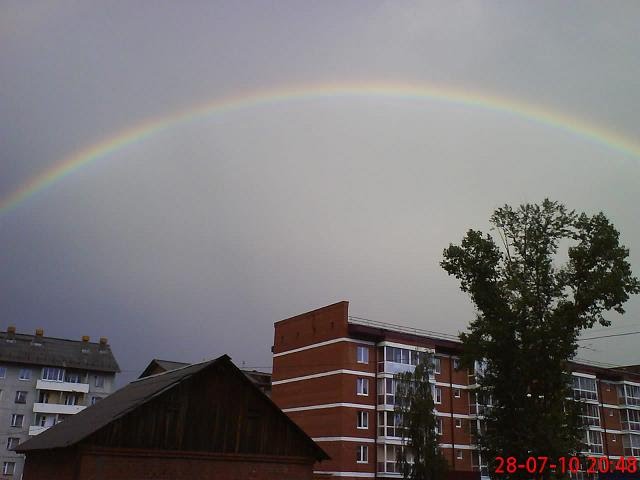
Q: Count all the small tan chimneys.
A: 4